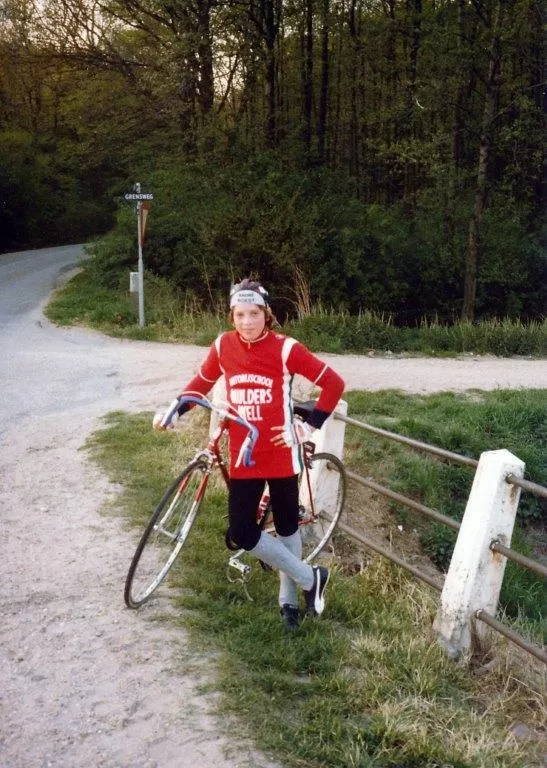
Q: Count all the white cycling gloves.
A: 2